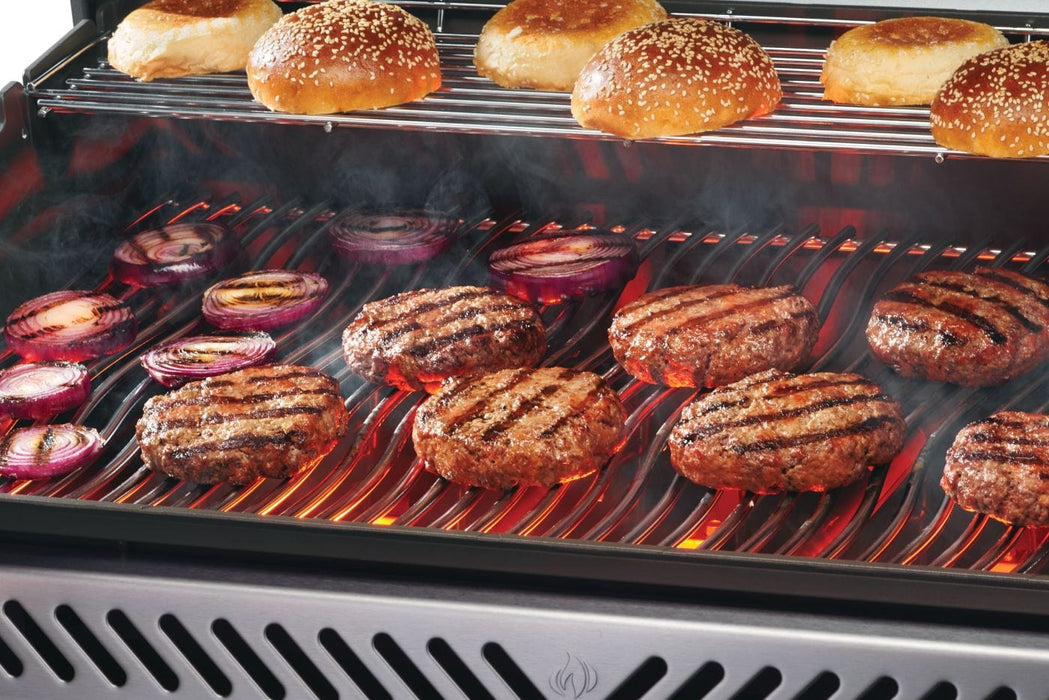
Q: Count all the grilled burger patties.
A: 7